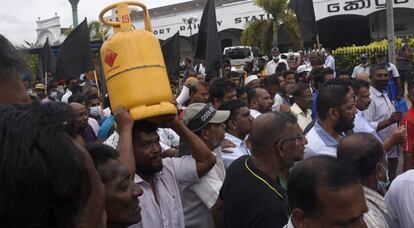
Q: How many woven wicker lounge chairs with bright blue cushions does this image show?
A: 0